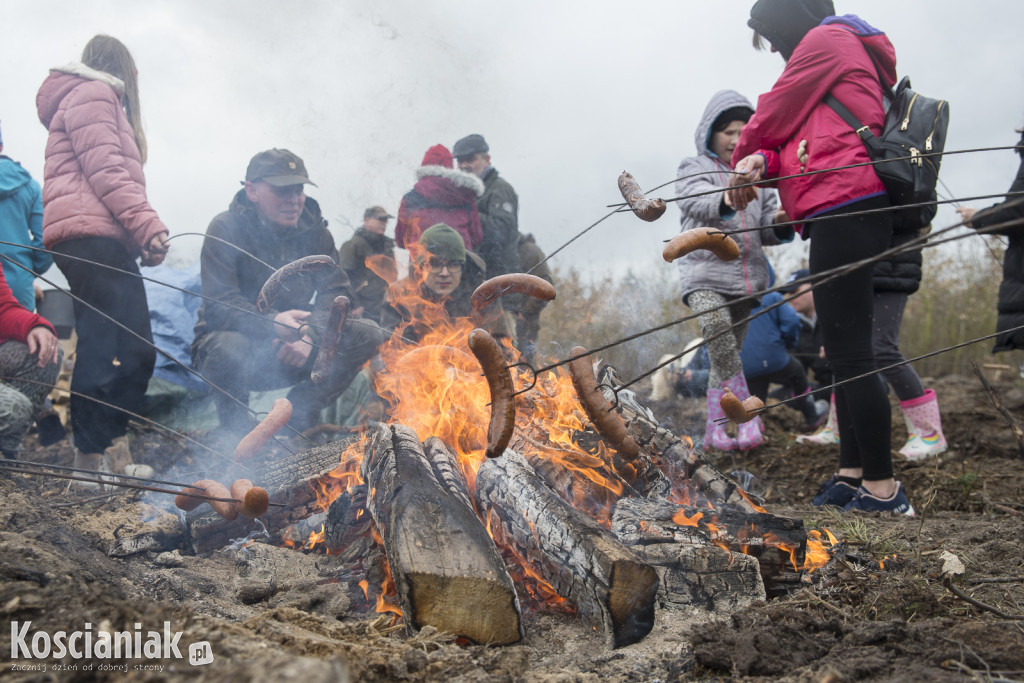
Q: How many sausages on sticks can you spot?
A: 11